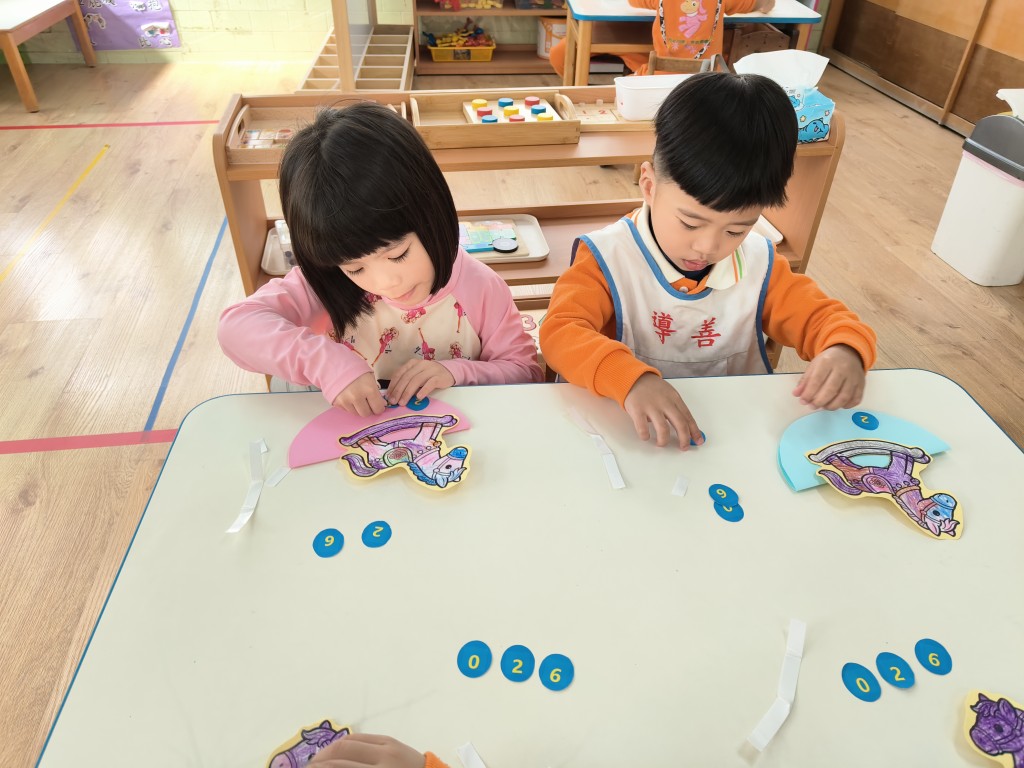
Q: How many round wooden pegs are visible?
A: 9